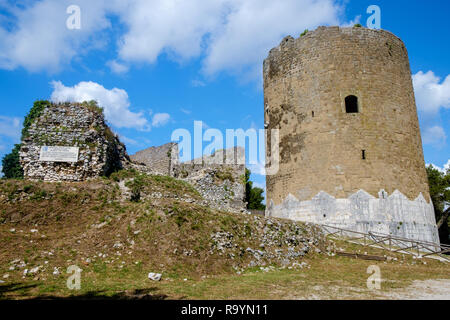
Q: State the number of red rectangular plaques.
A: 0